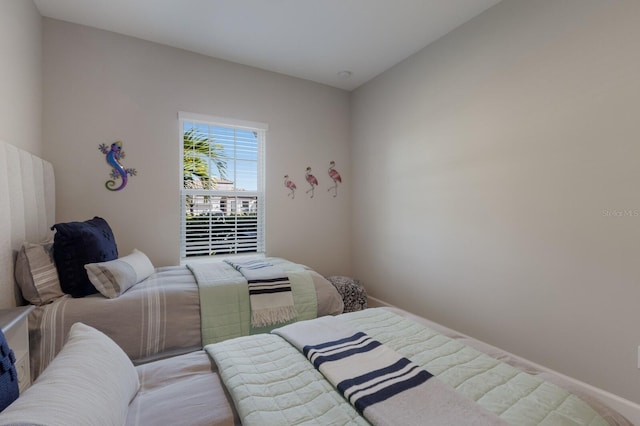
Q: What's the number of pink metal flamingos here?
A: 3